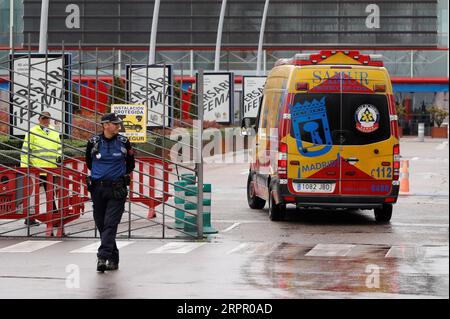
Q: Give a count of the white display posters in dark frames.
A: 4